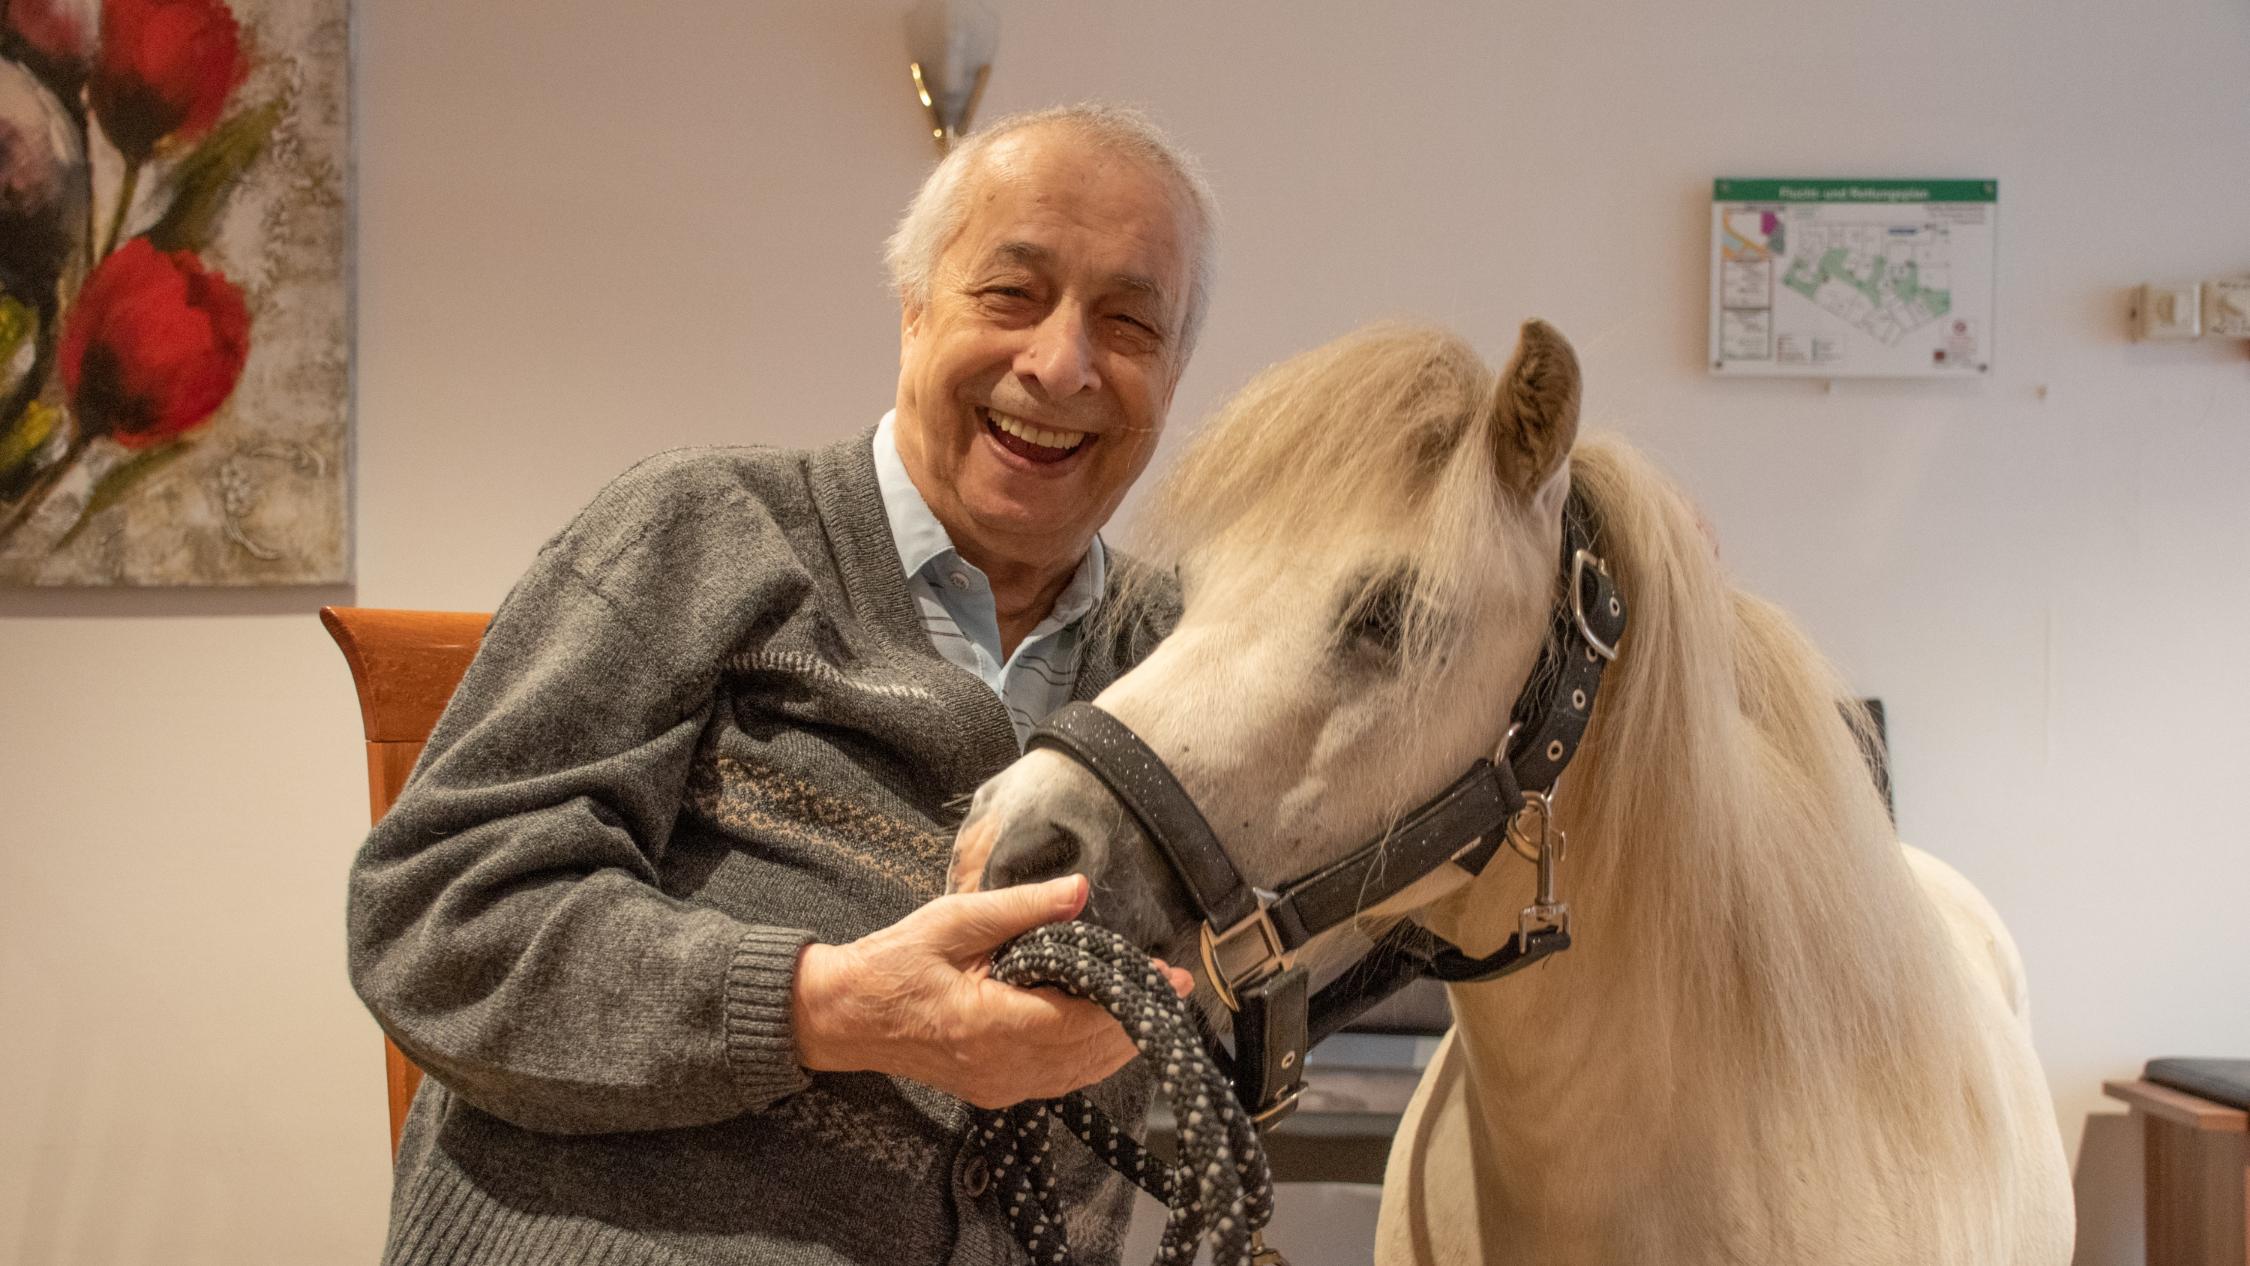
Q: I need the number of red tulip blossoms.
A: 2